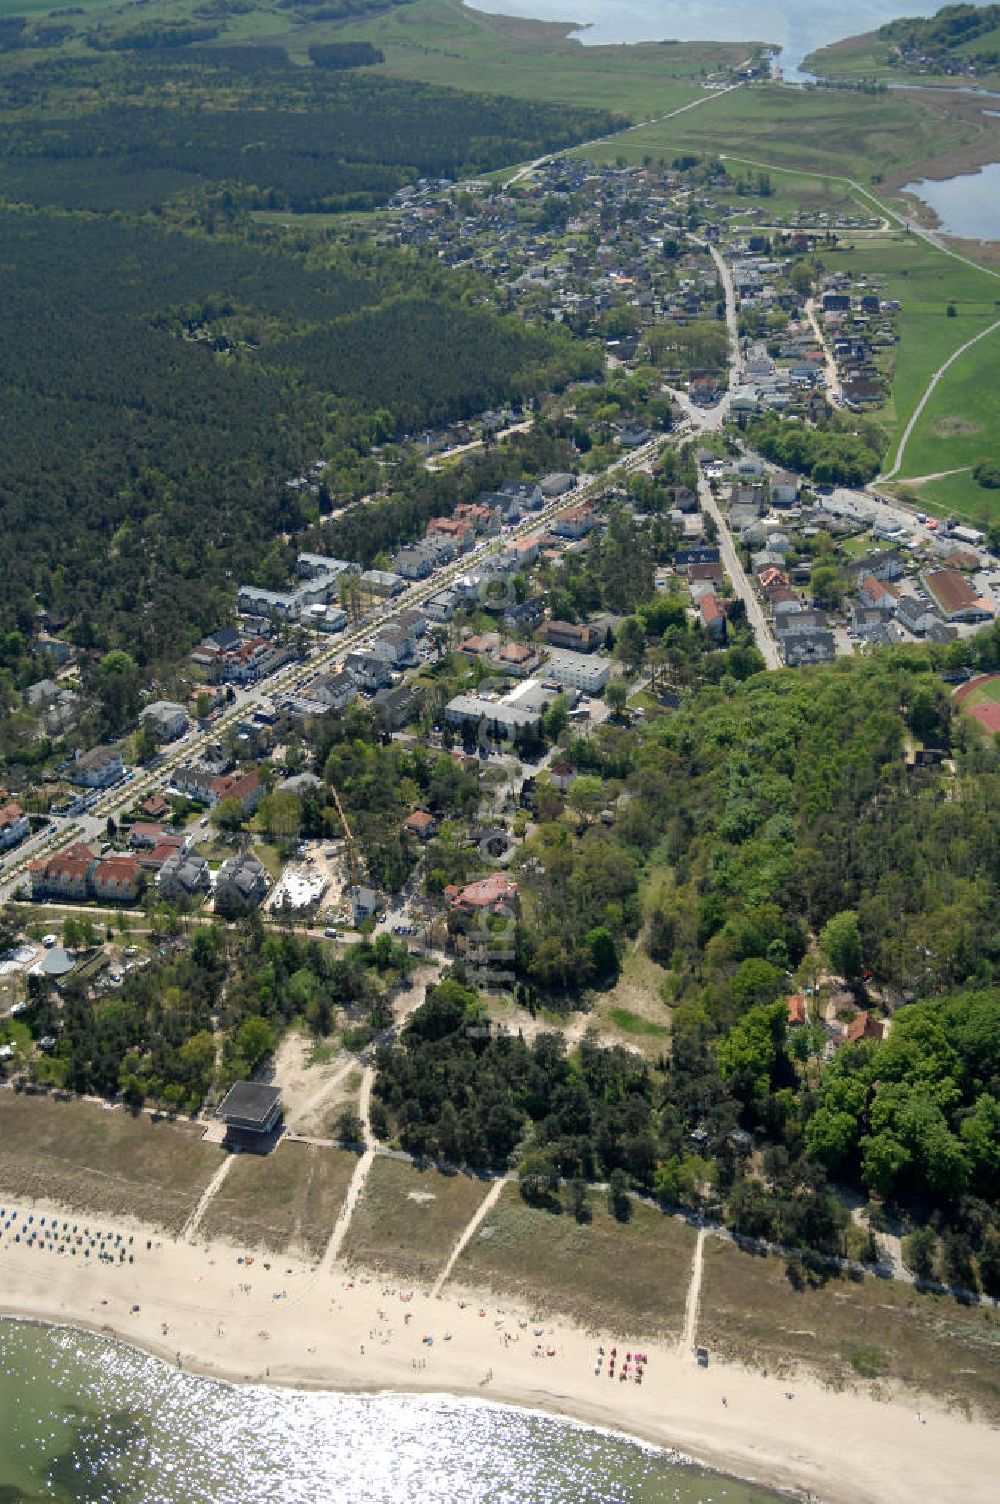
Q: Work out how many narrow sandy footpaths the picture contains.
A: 4